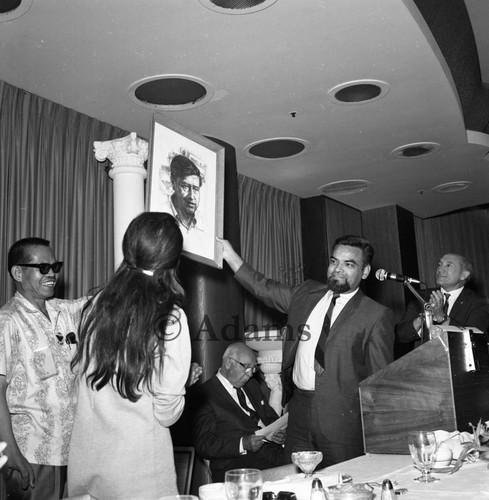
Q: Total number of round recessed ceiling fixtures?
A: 8